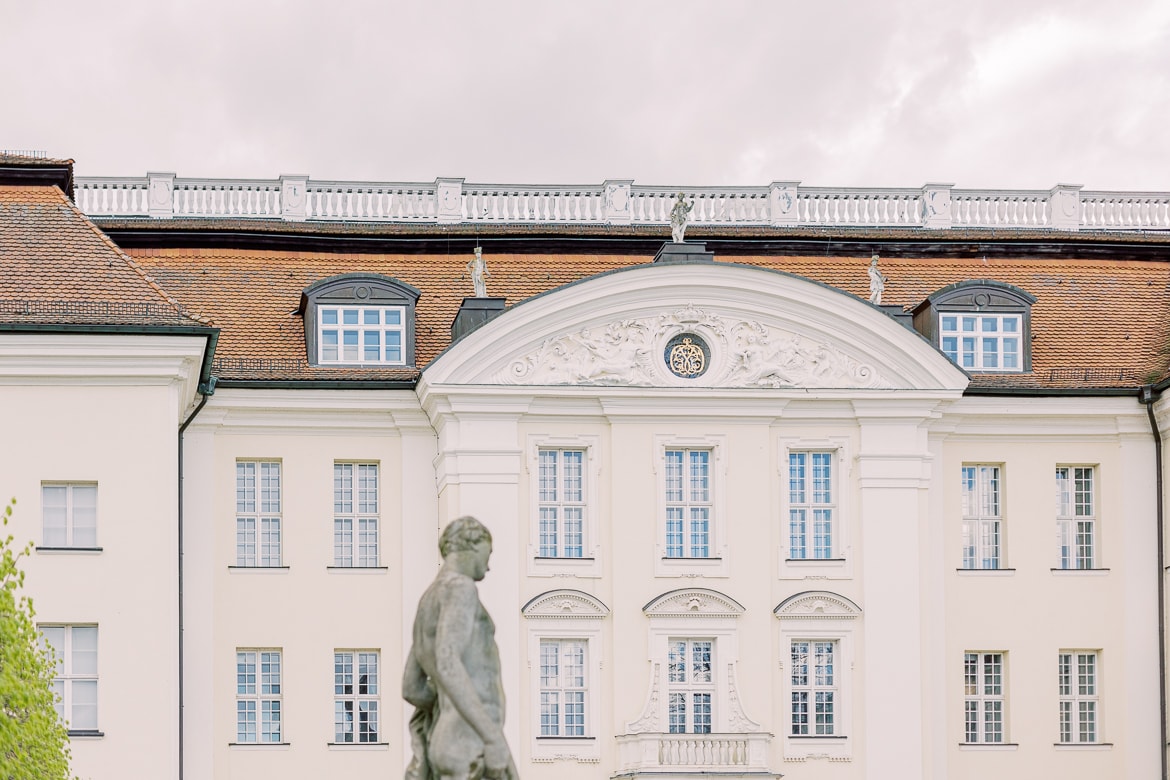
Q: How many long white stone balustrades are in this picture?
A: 1